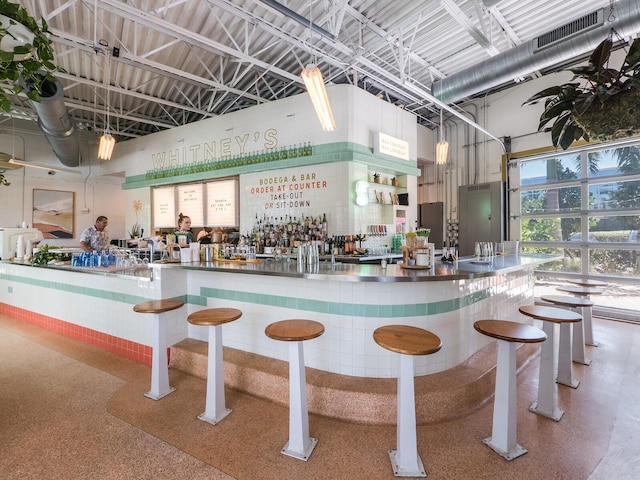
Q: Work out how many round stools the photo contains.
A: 9